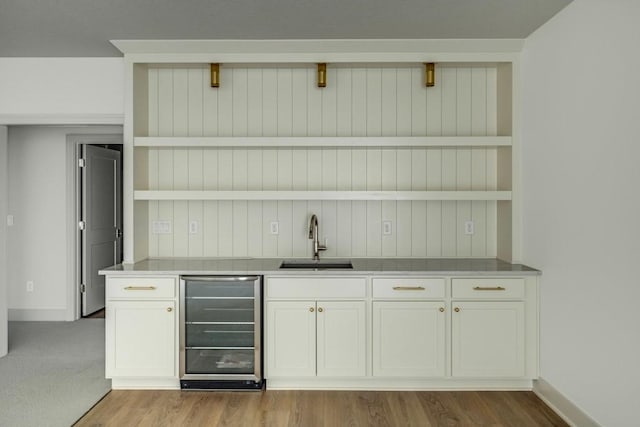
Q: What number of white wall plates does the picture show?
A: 7